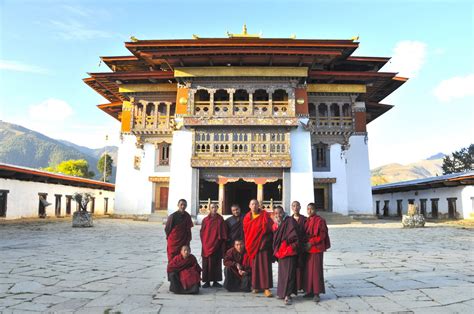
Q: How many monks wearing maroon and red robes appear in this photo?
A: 9